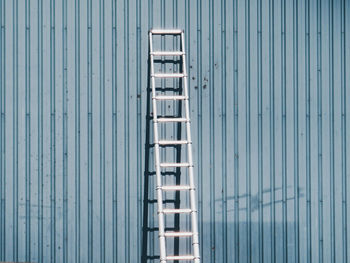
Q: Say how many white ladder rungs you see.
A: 11